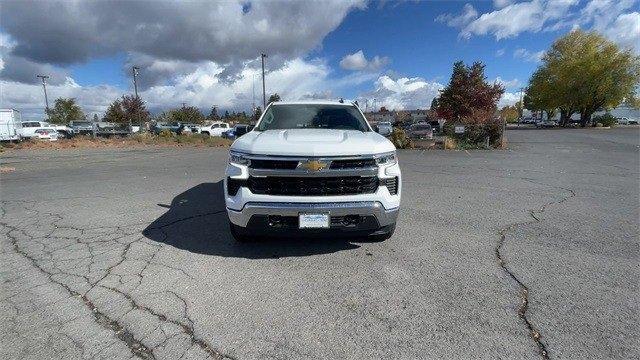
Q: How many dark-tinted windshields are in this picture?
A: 1